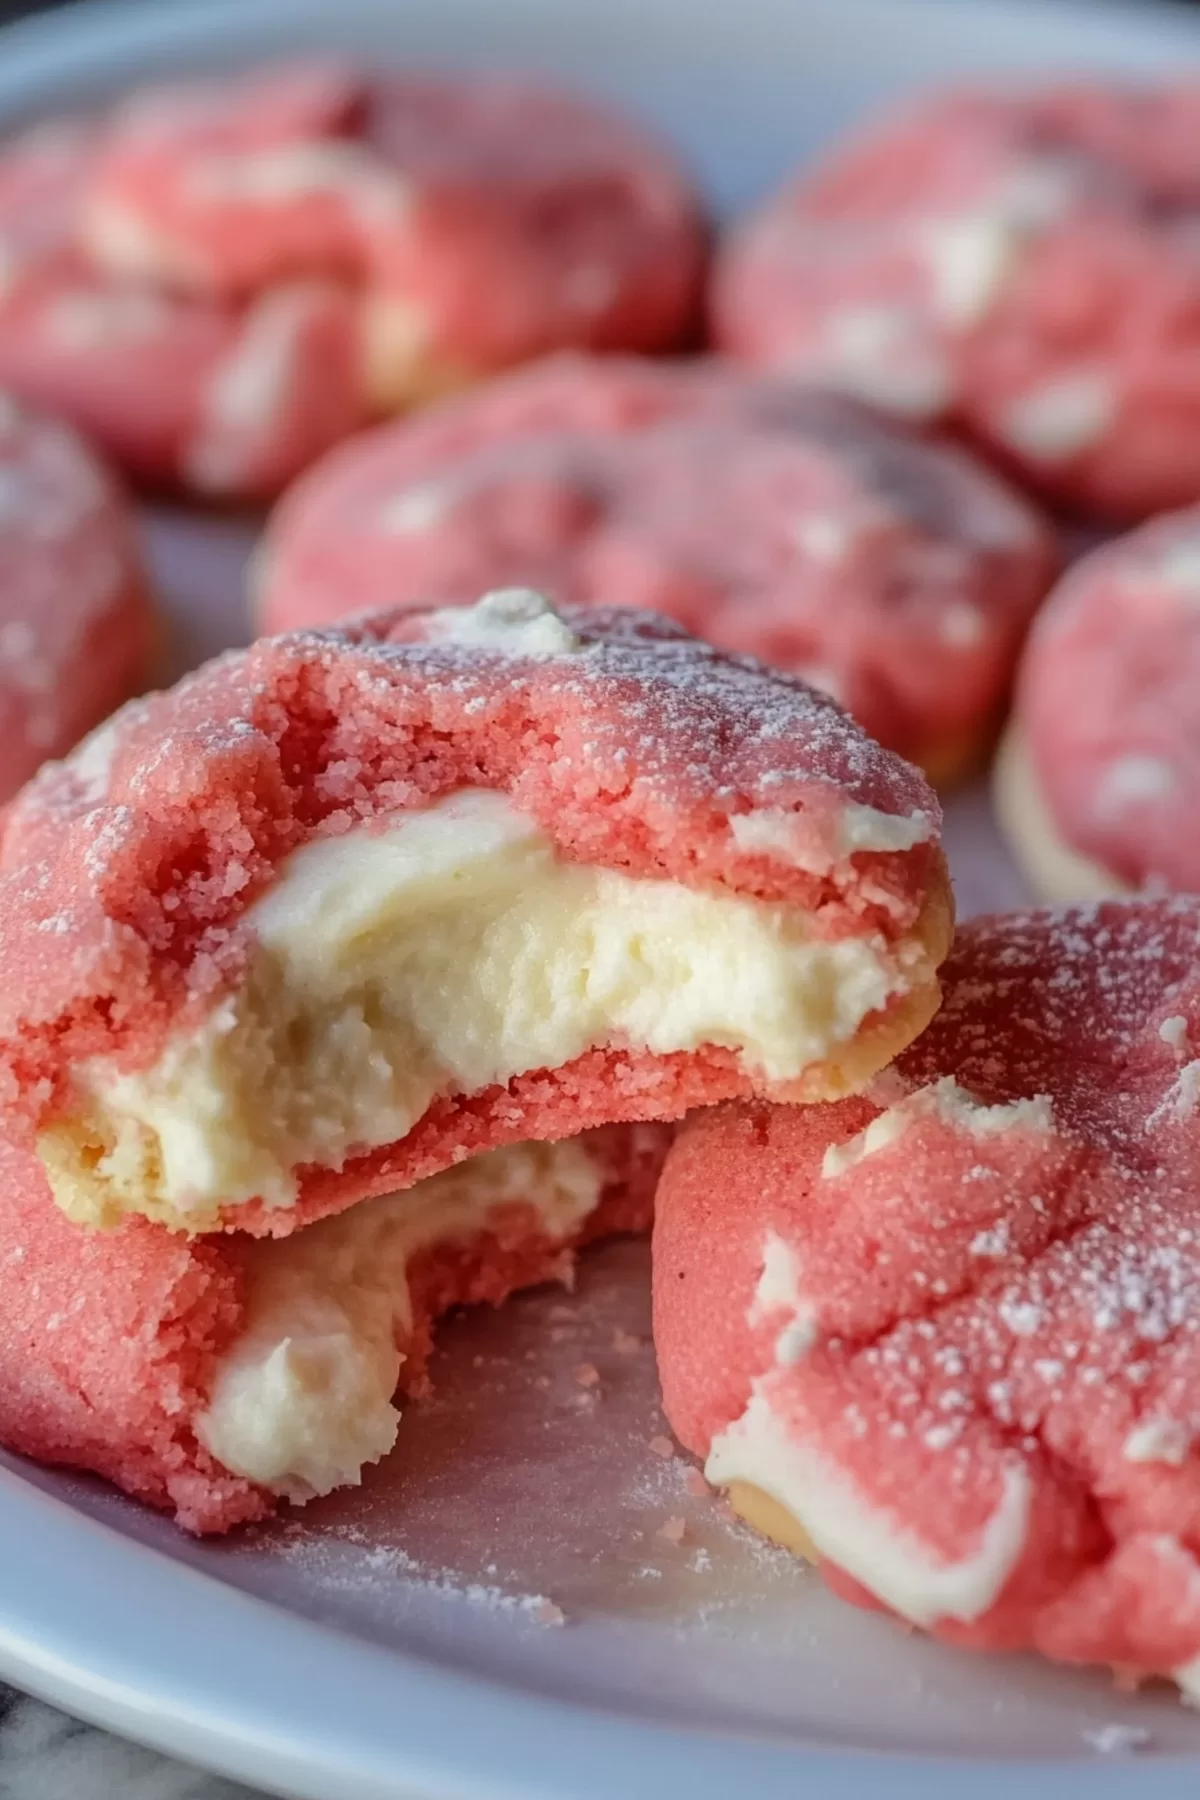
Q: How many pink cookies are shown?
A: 8